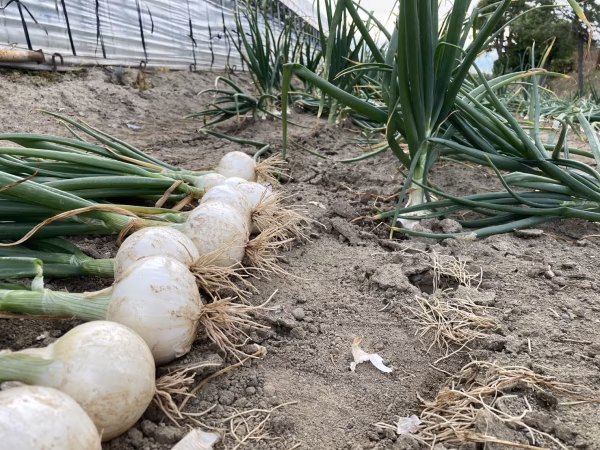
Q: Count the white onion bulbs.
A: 10